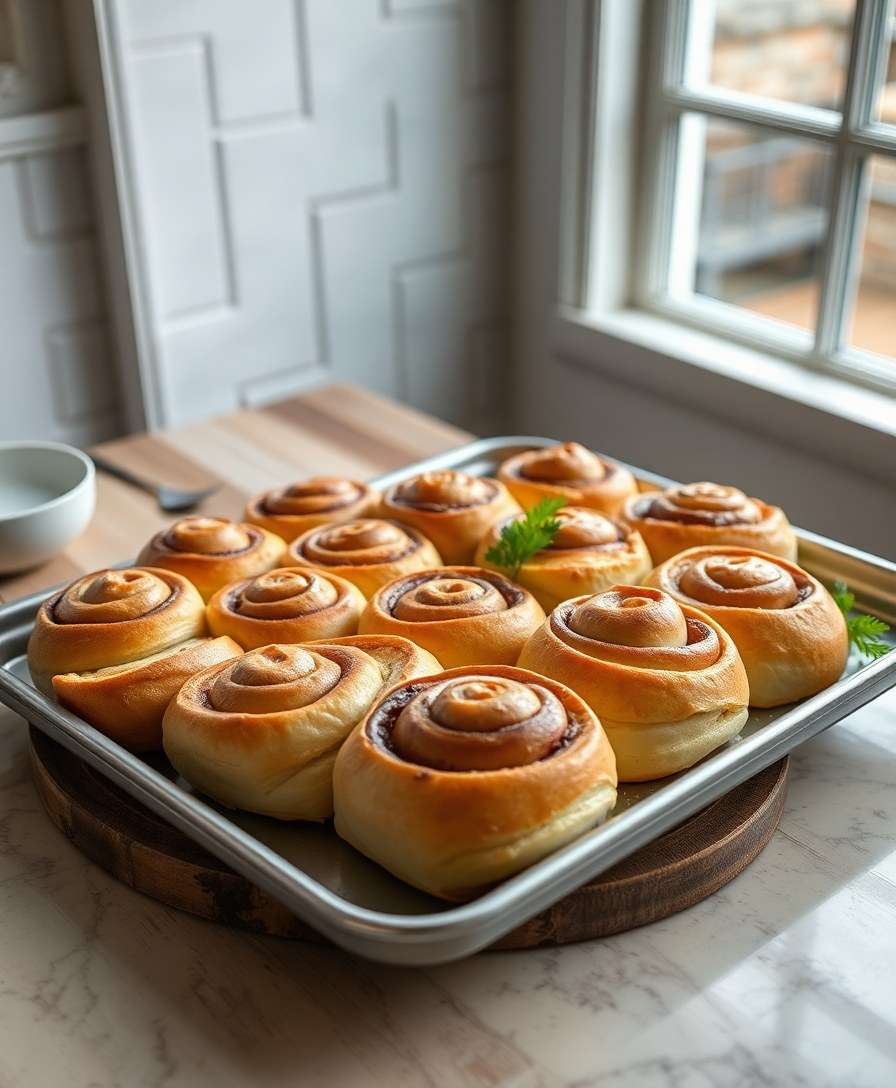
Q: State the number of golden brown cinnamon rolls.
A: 14